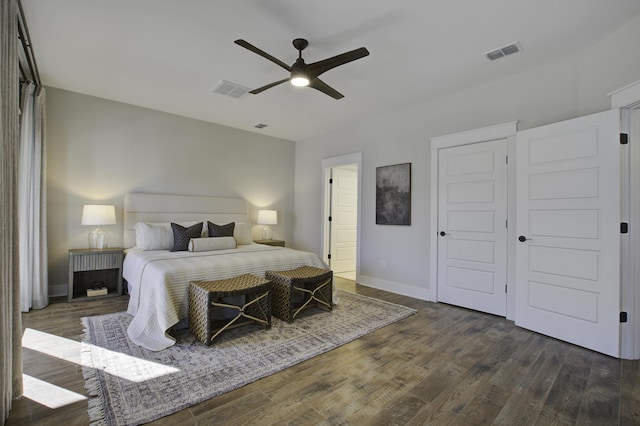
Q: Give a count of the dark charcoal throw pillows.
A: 2